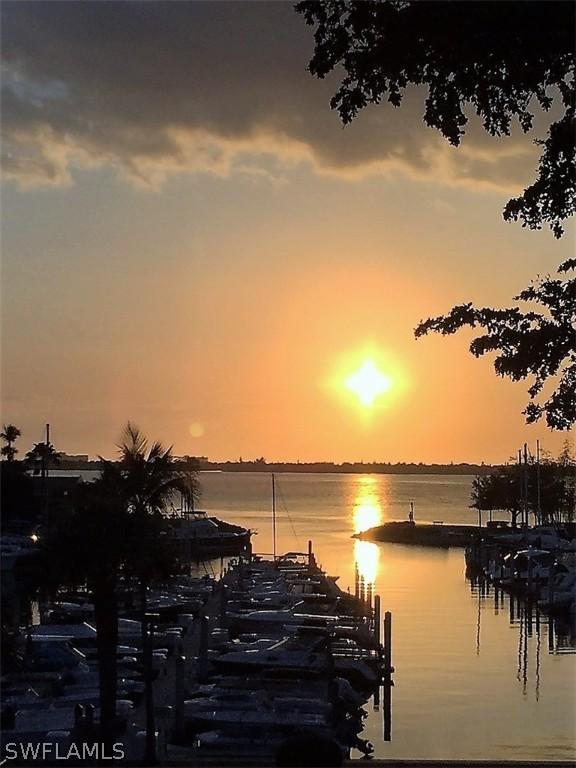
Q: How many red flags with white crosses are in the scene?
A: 0